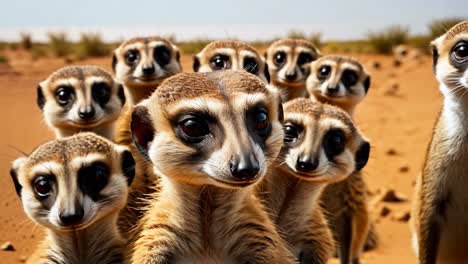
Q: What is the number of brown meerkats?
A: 9